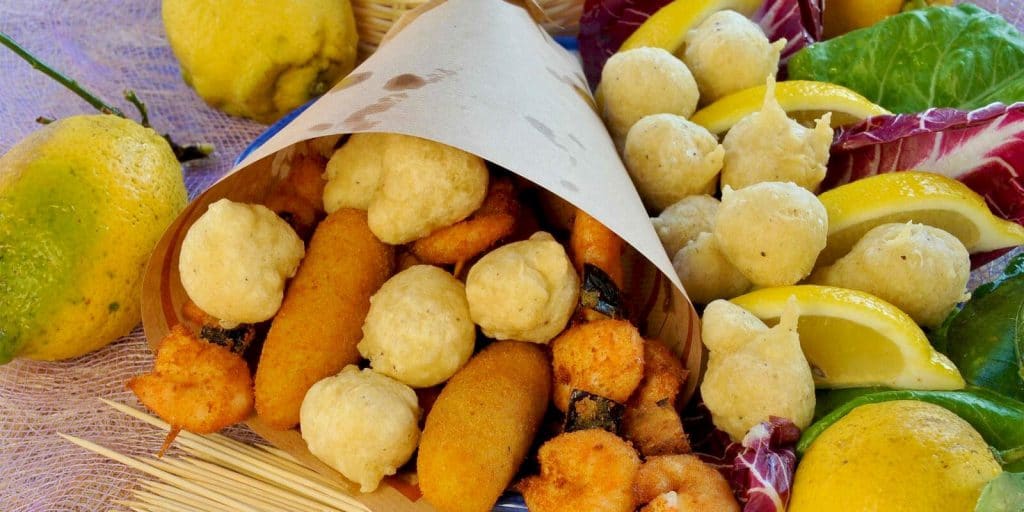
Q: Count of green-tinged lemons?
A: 1